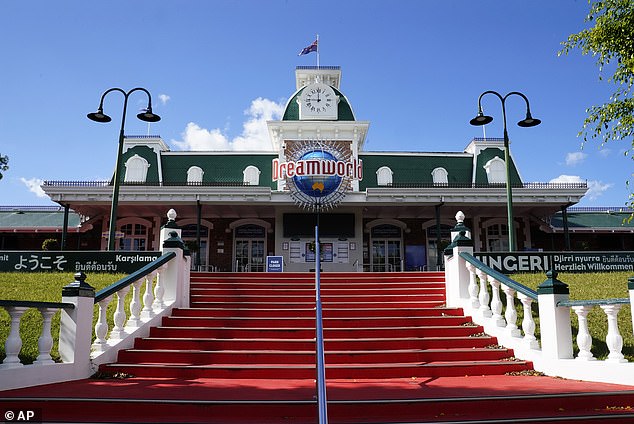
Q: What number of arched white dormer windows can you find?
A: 6